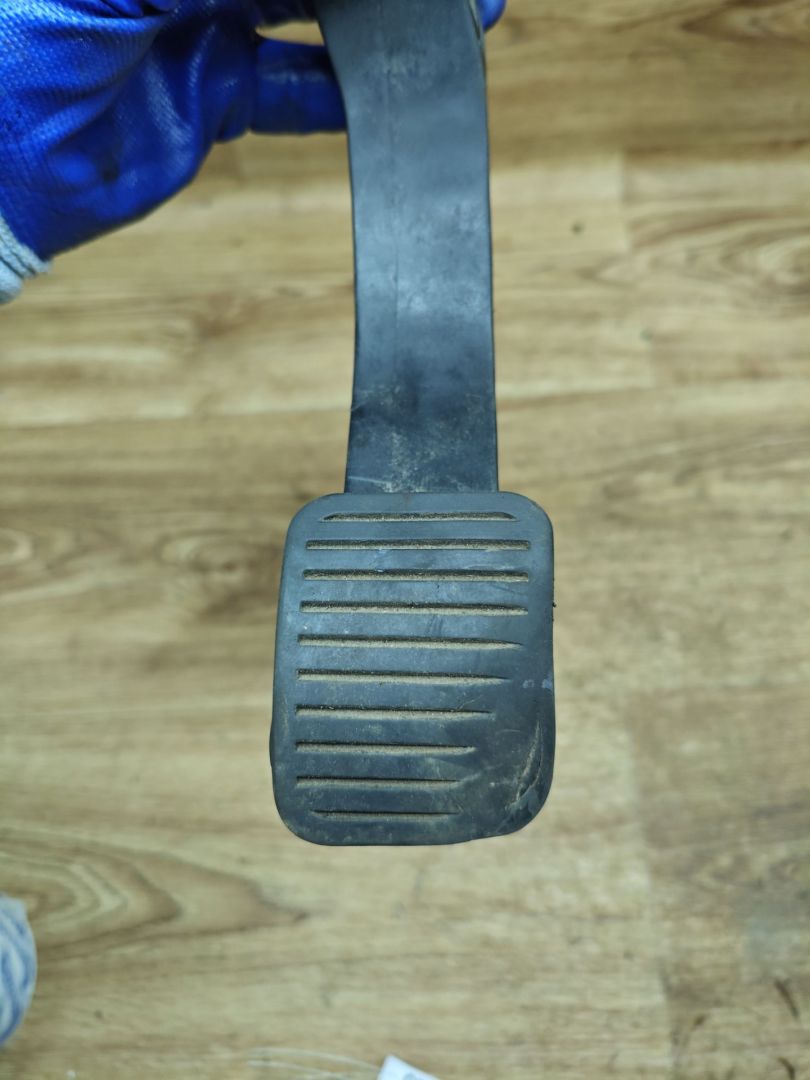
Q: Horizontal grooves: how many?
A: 10